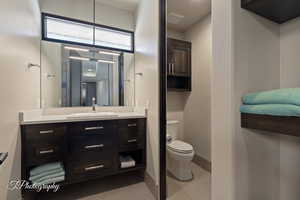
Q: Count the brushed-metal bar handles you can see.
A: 9